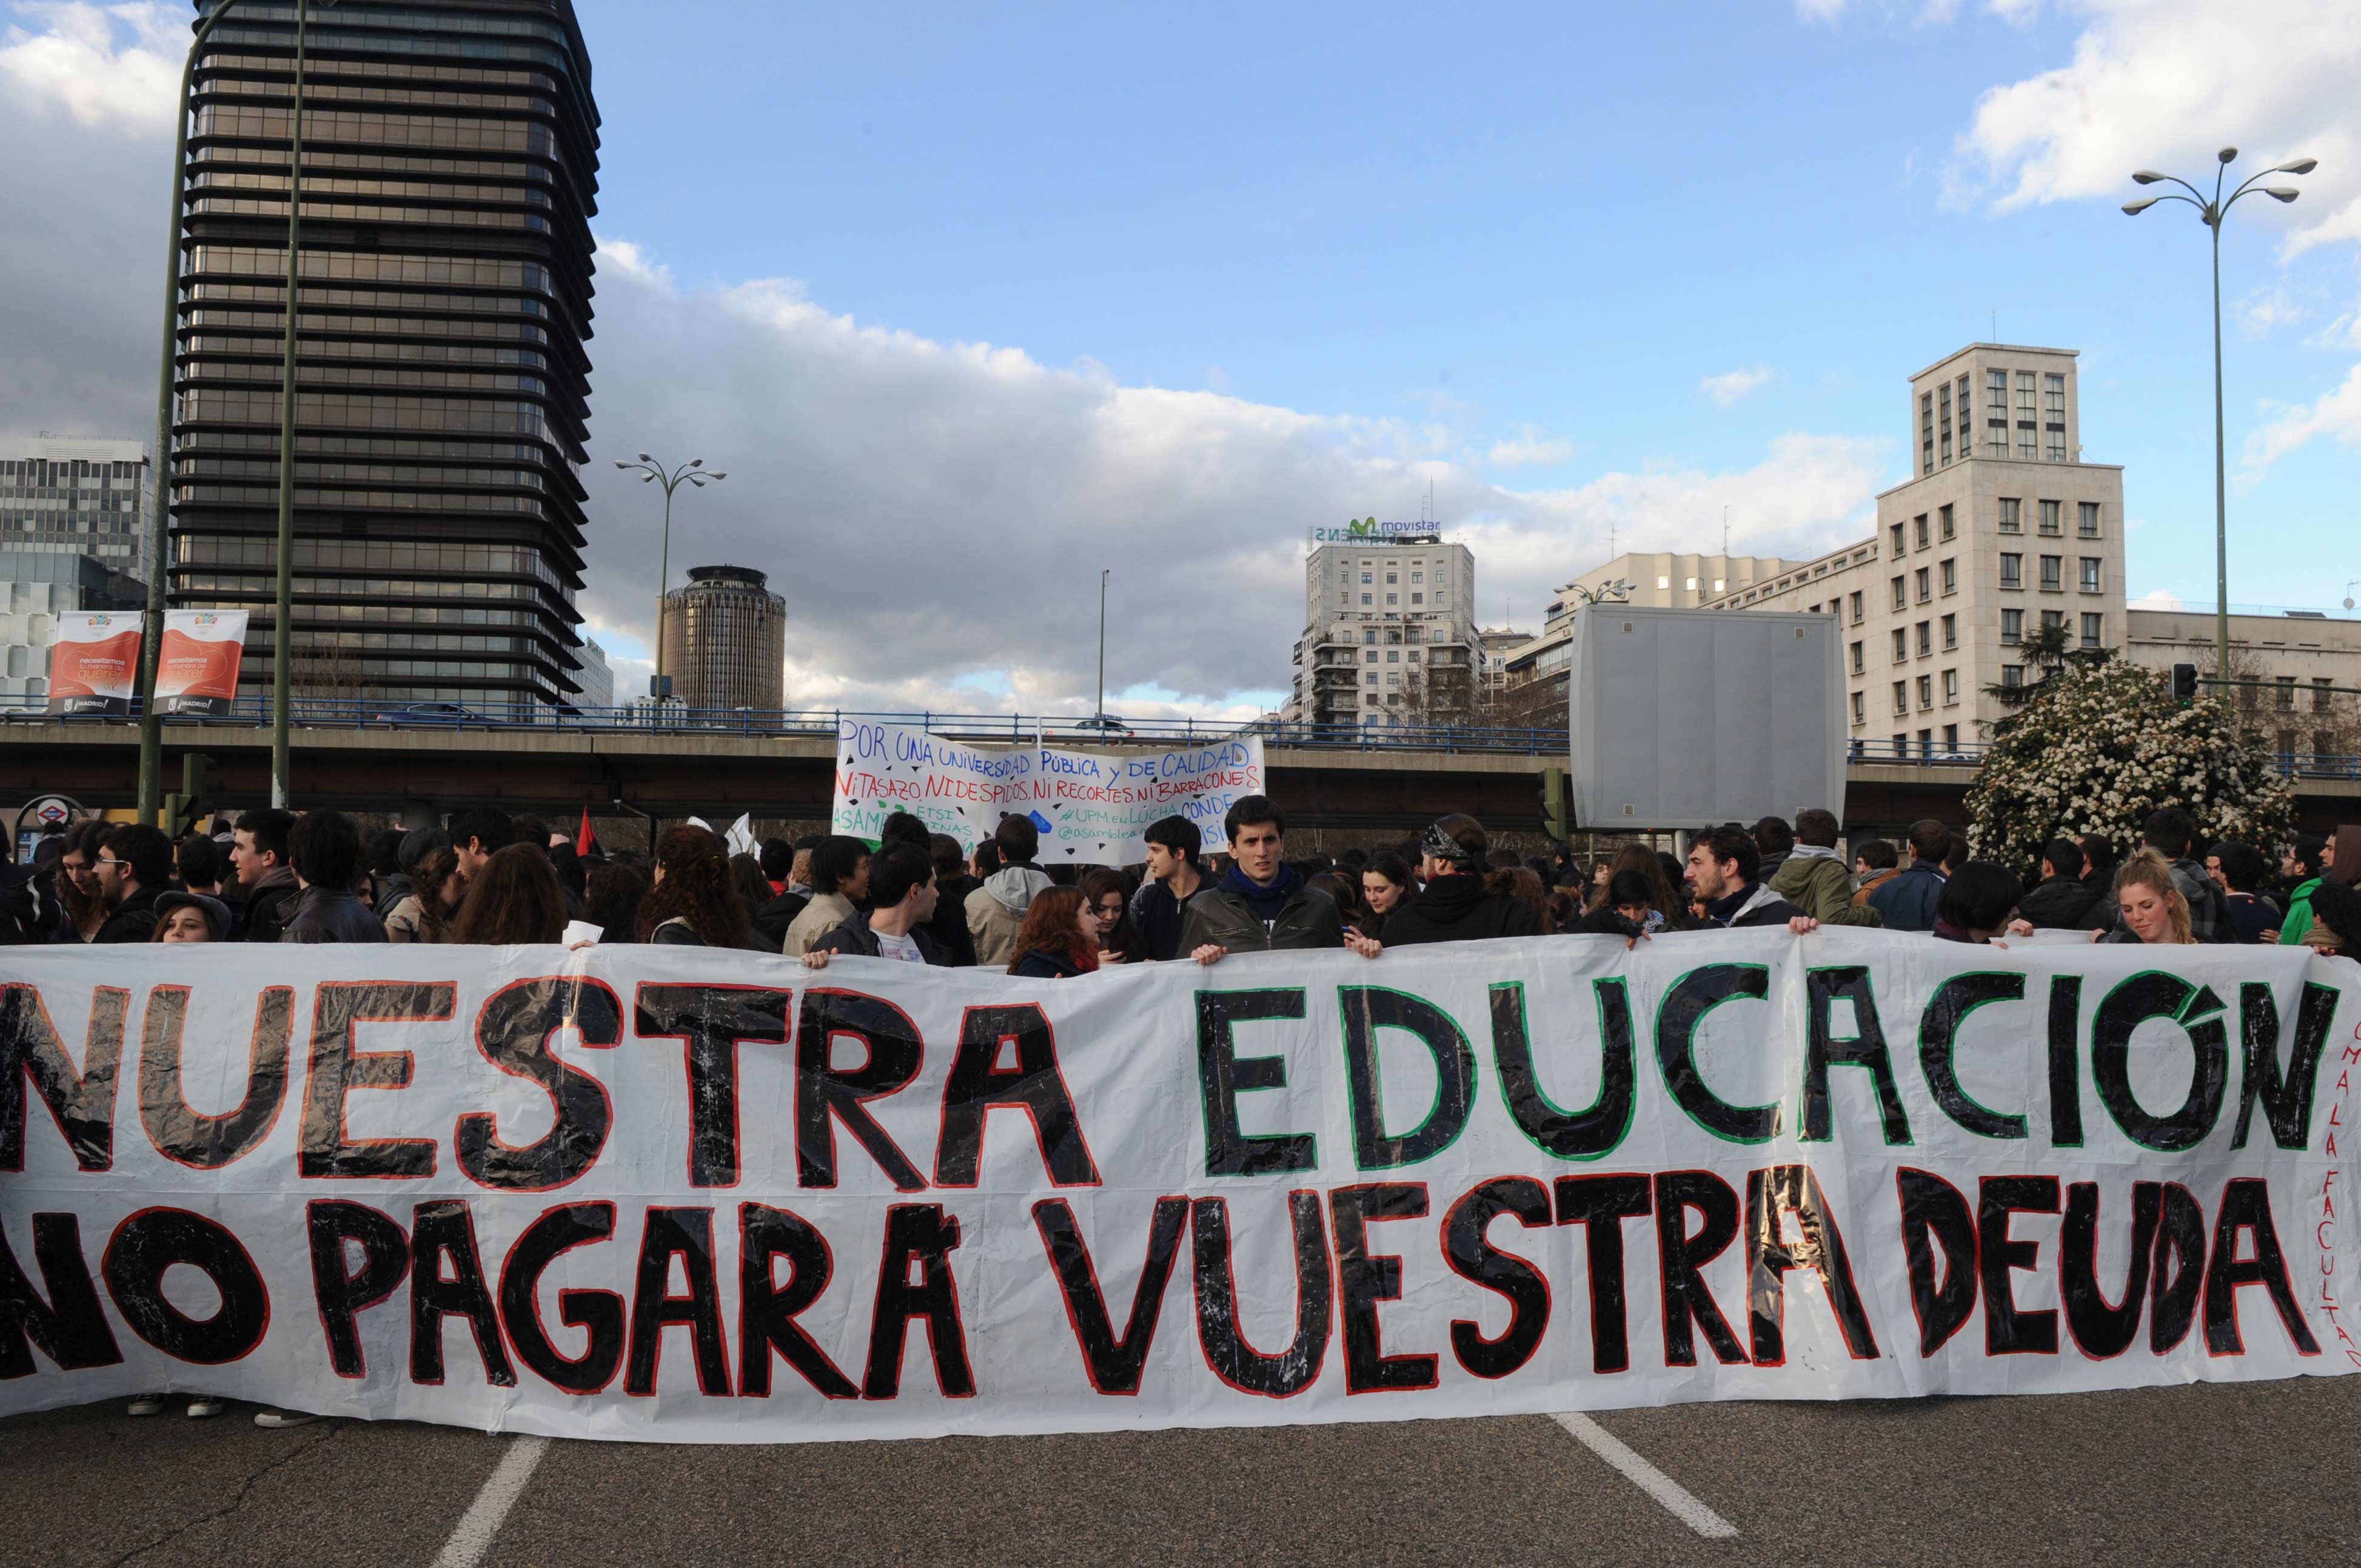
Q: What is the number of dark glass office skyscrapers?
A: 1